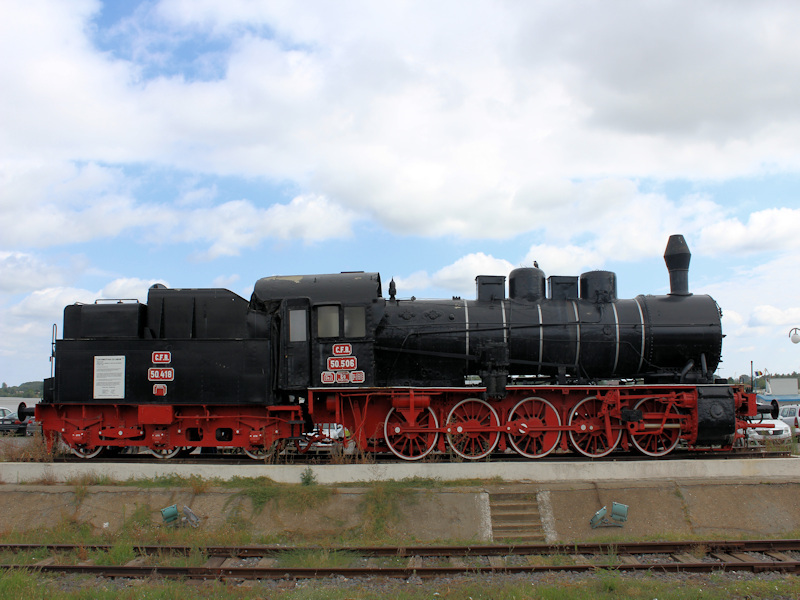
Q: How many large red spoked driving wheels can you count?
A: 5